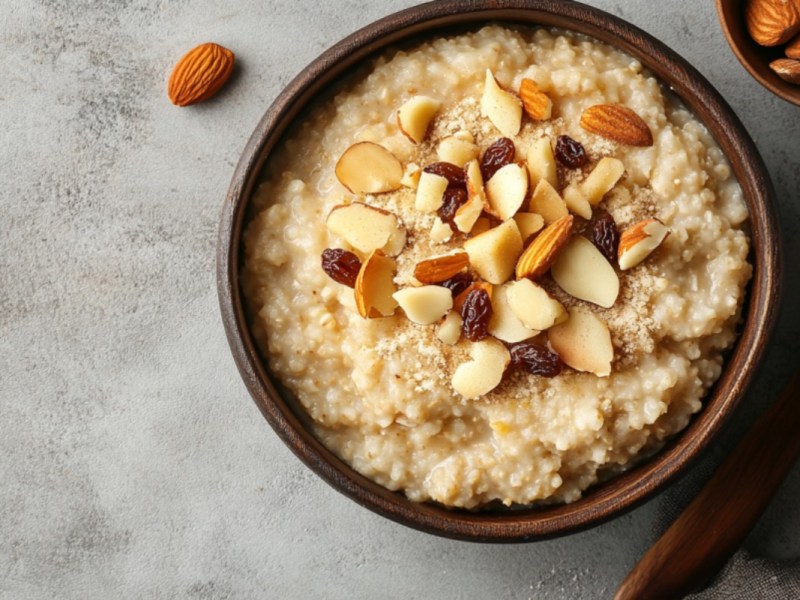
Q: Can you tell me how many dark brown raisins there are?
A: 9